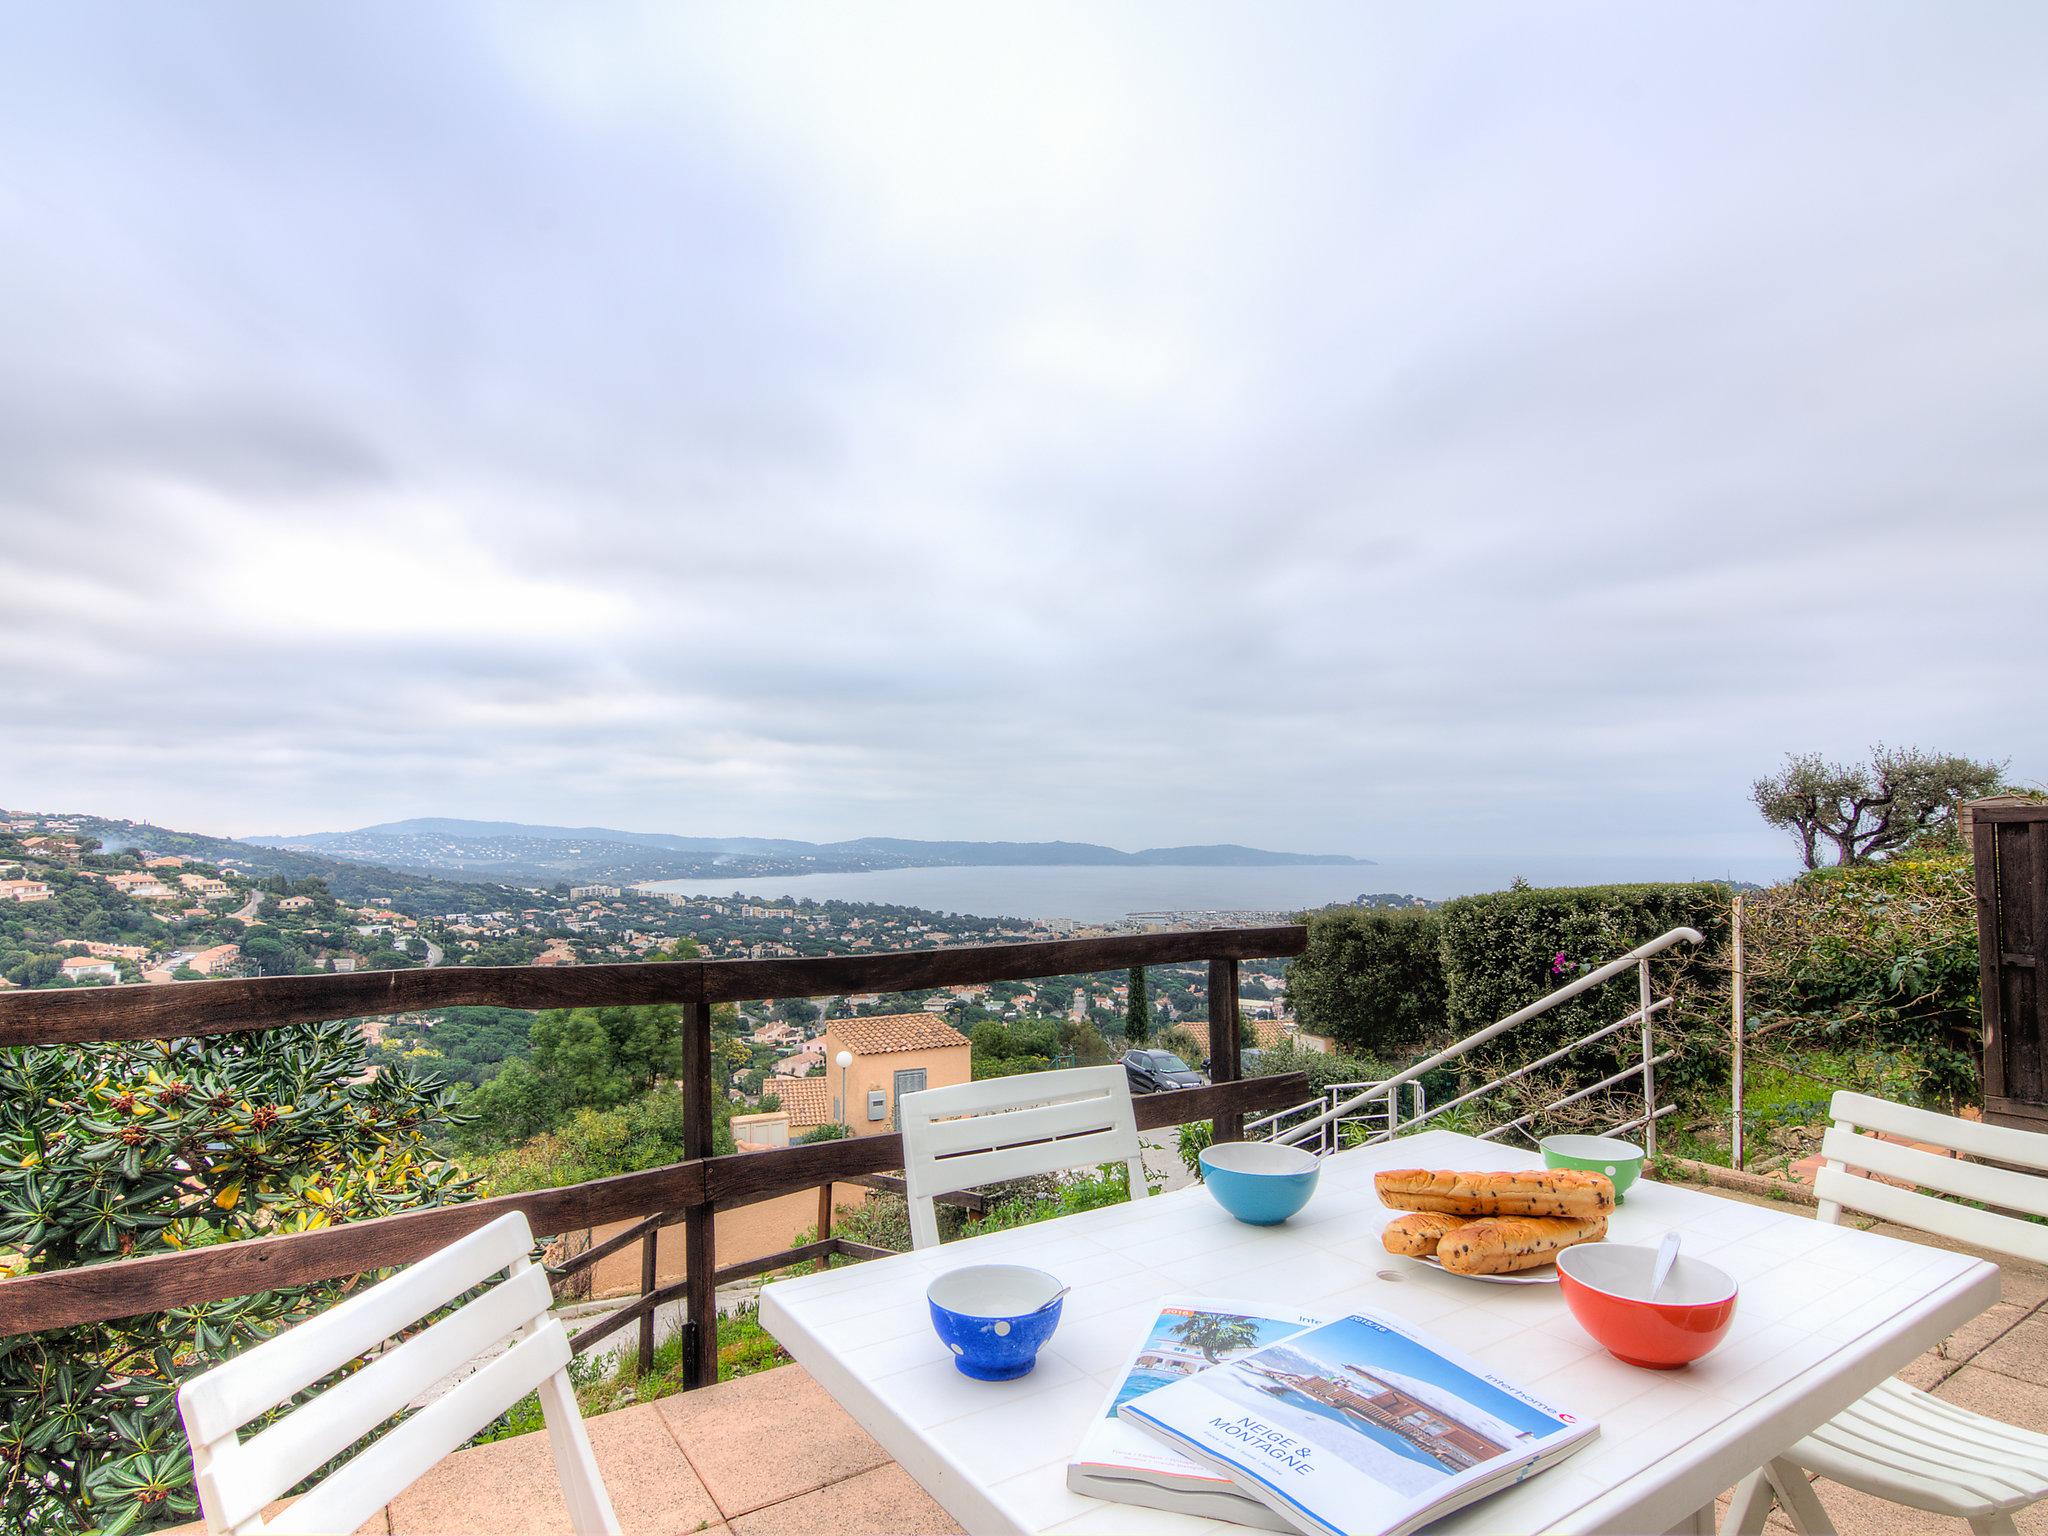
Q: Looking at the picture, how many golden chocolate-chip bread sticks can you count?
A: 3